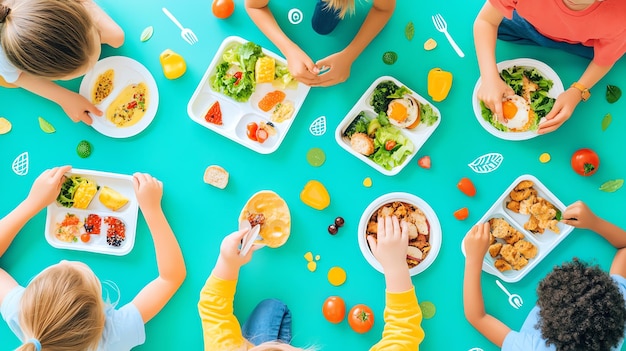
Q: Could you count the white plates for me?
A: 7